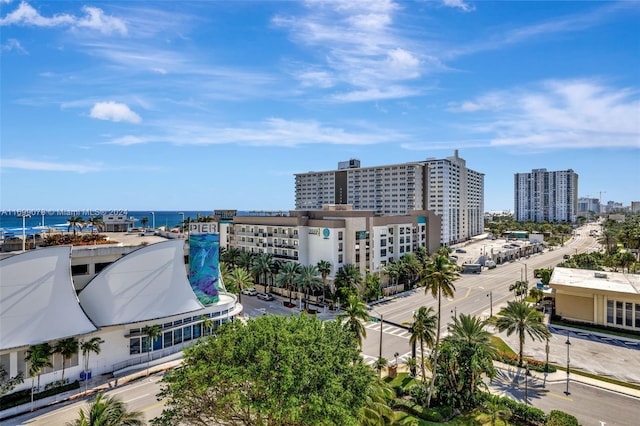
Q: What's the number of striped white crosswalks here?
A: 3